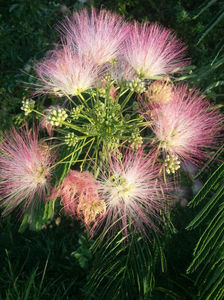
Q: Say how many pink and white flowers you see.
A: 6